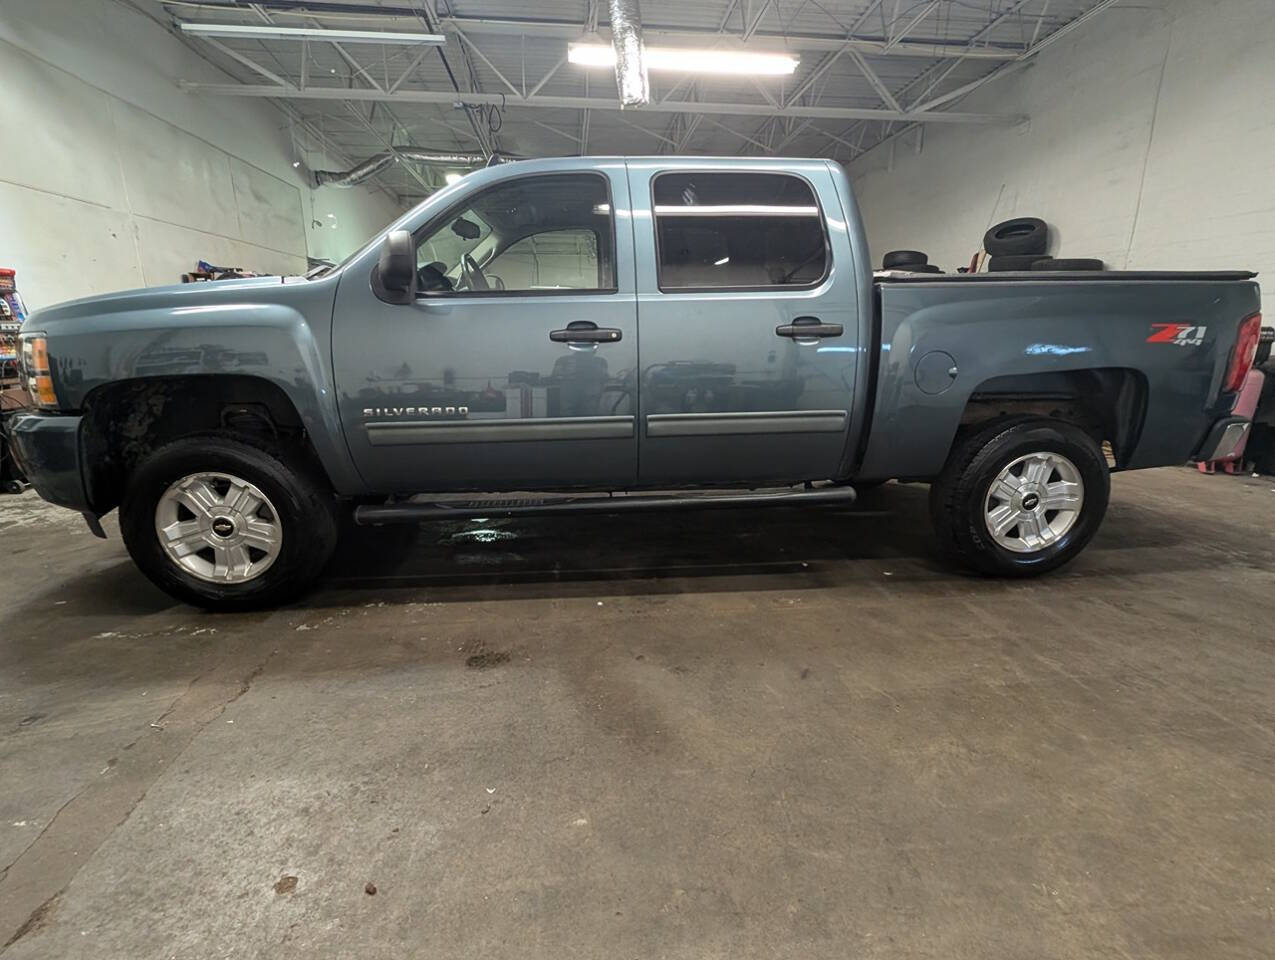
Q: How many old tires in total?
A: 5